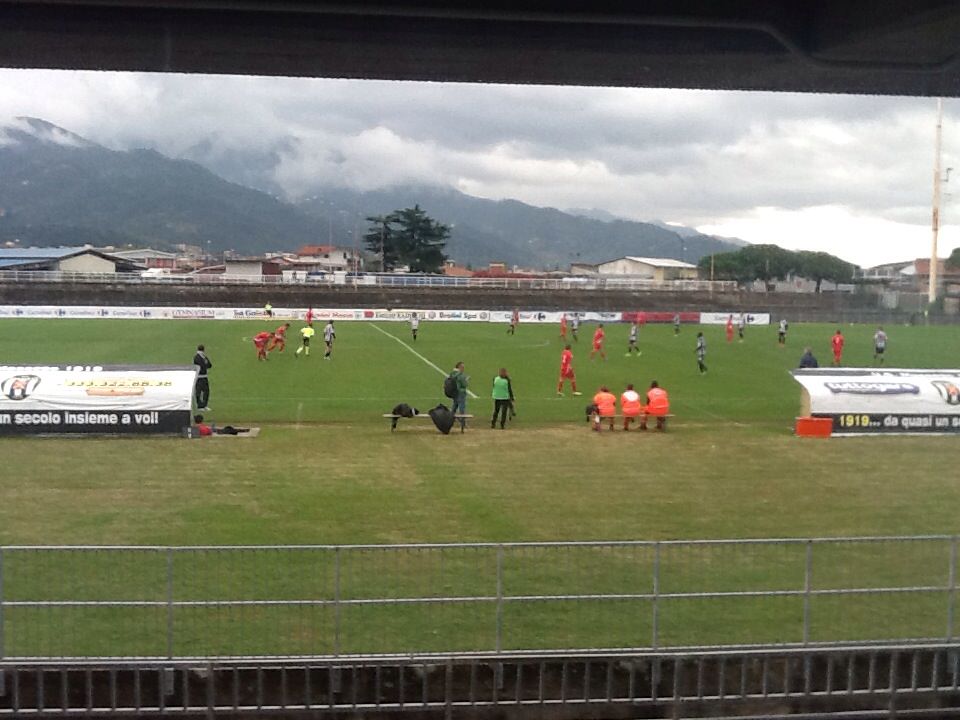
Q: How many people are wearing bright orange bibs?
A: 3